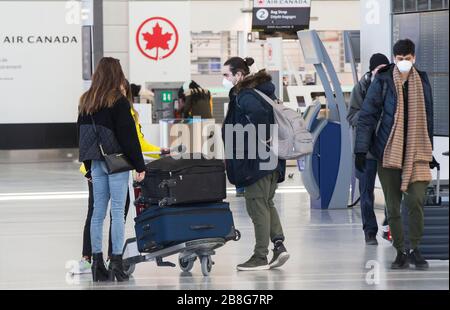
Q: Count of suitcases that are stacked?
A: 2